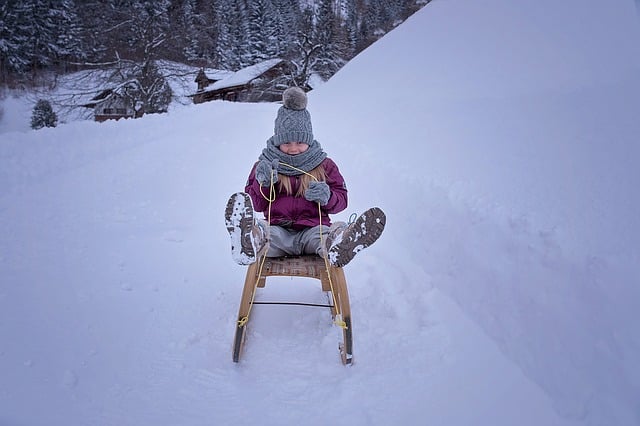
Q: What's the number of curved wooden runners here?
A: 2